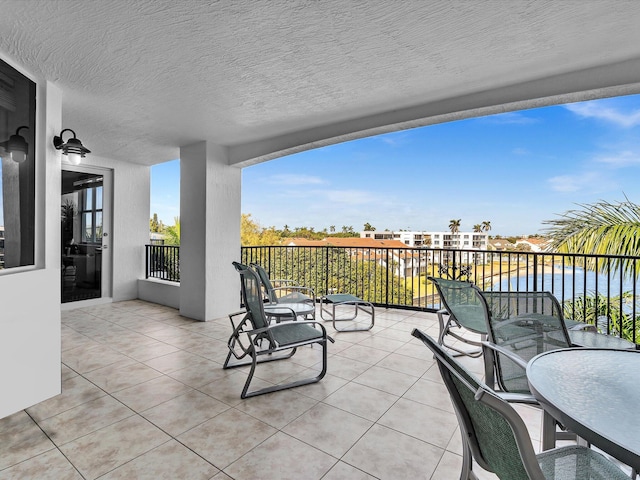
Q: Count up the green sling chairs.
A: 5